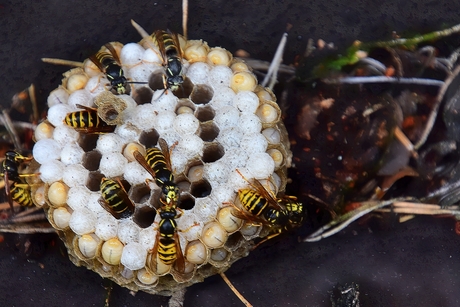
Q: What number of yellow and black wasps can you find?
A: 8